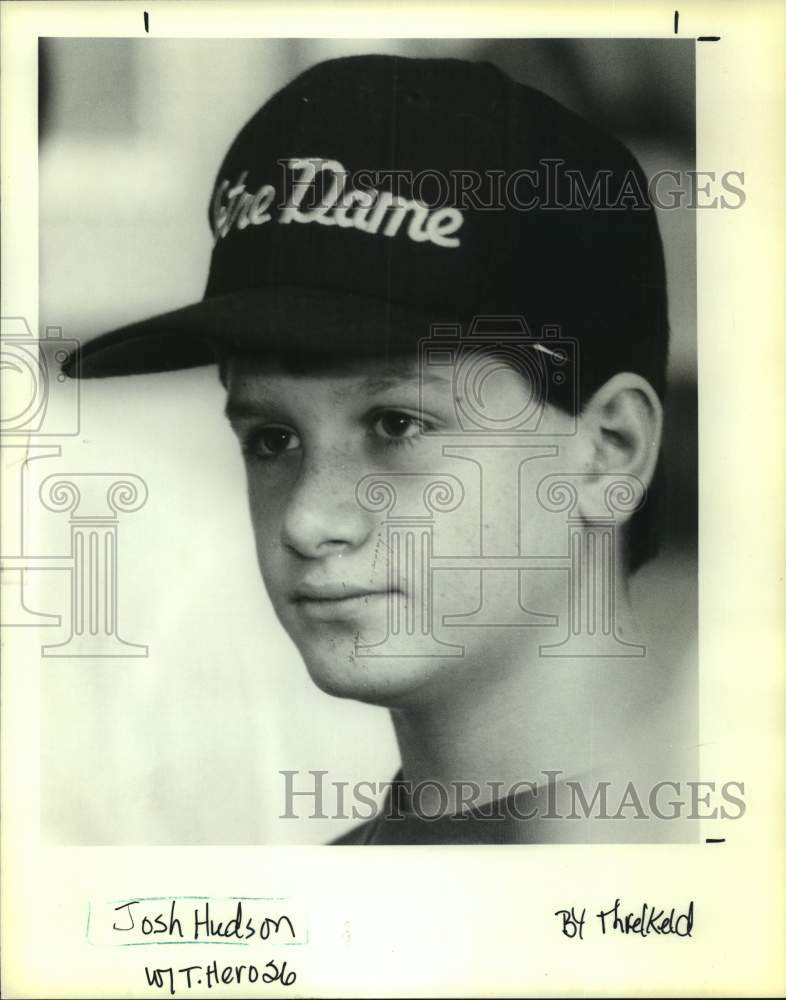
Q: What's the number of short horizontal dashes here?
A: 2